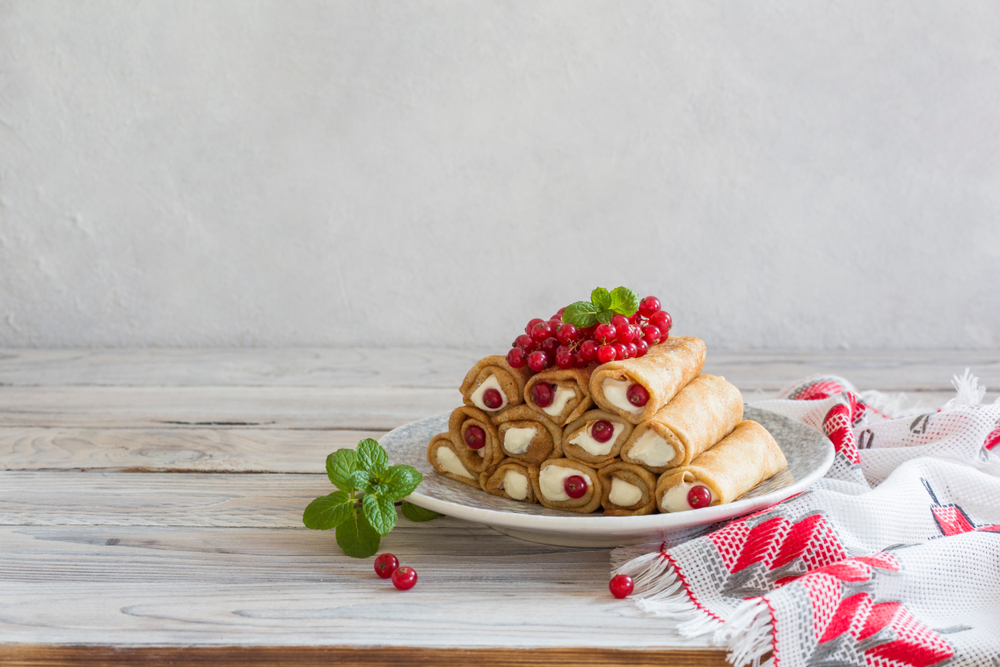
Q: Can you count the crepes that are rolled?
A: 12